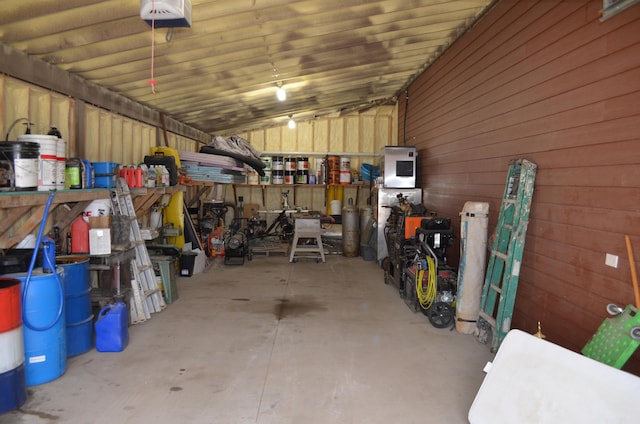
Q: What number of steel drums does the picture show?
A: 2